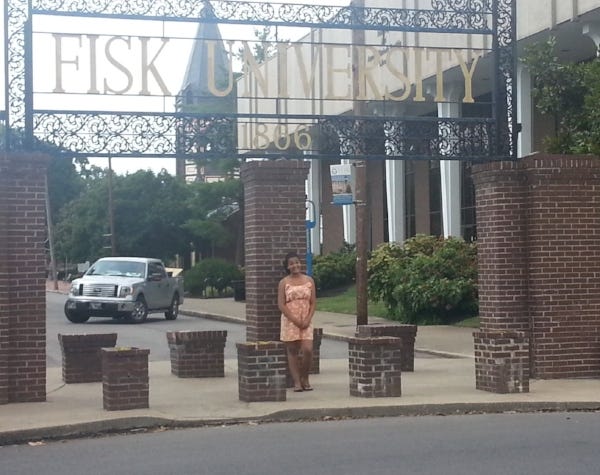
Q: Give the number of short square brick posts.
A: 8